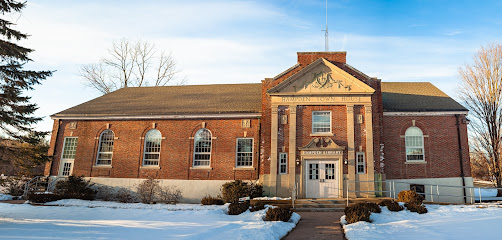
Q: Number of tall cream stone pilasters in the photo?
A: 4